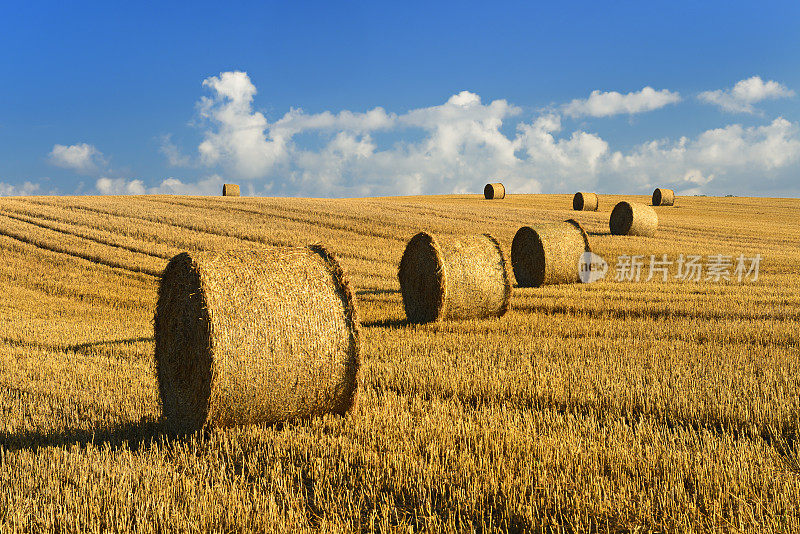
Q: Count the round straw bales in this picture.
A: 8